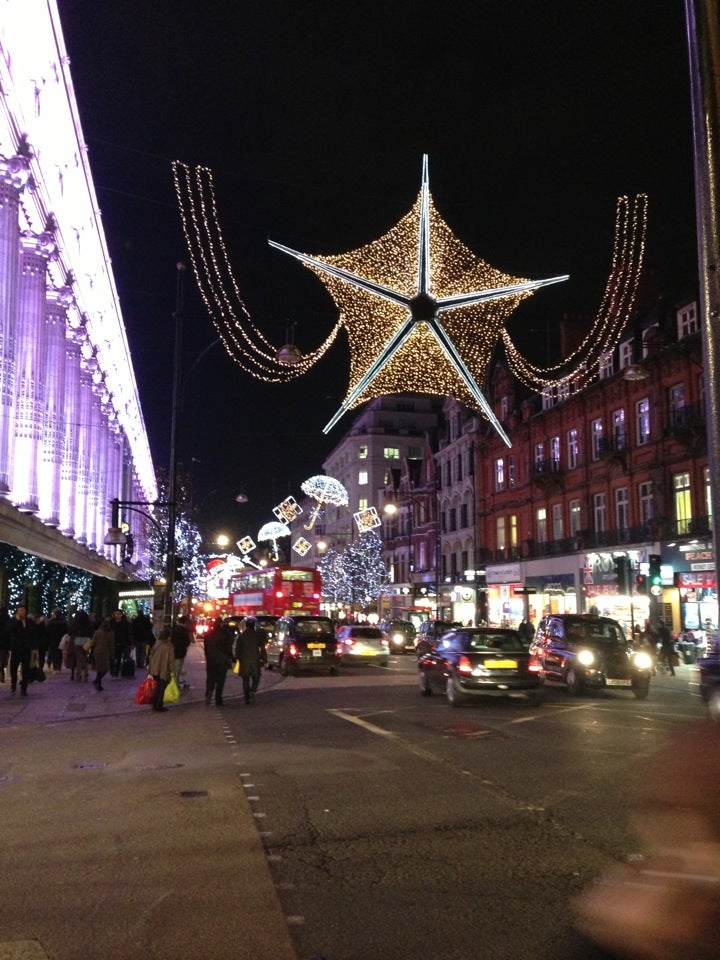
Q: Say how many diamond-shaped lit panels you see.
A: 4